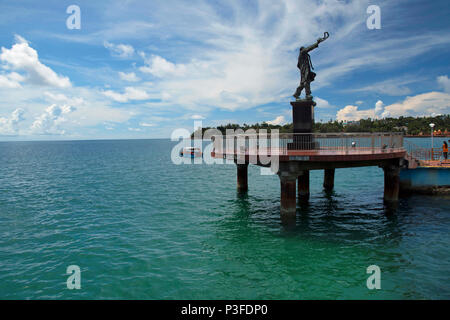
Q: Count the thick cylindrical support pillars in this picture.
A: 5